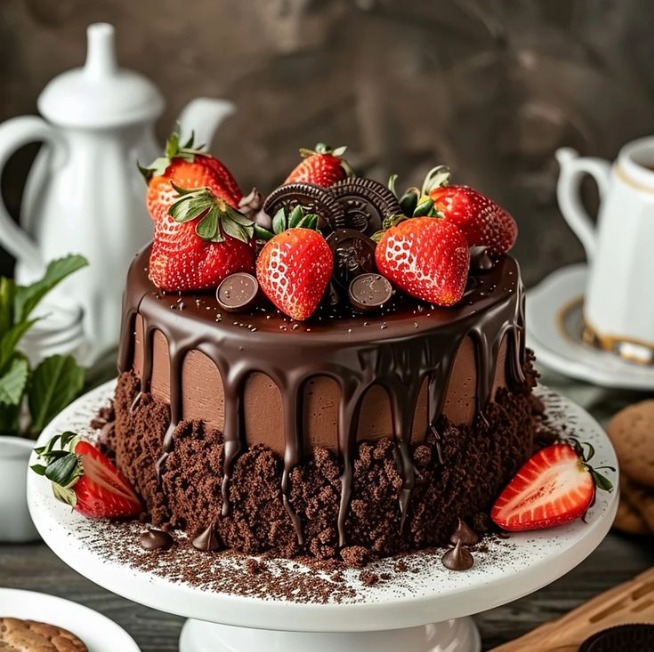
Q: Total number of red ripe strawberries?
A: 8